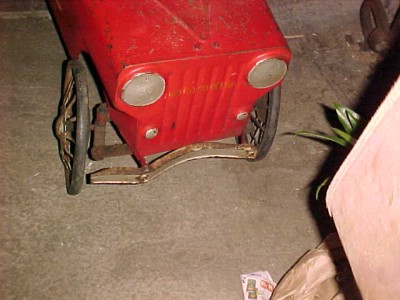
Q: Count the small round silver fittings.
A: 2